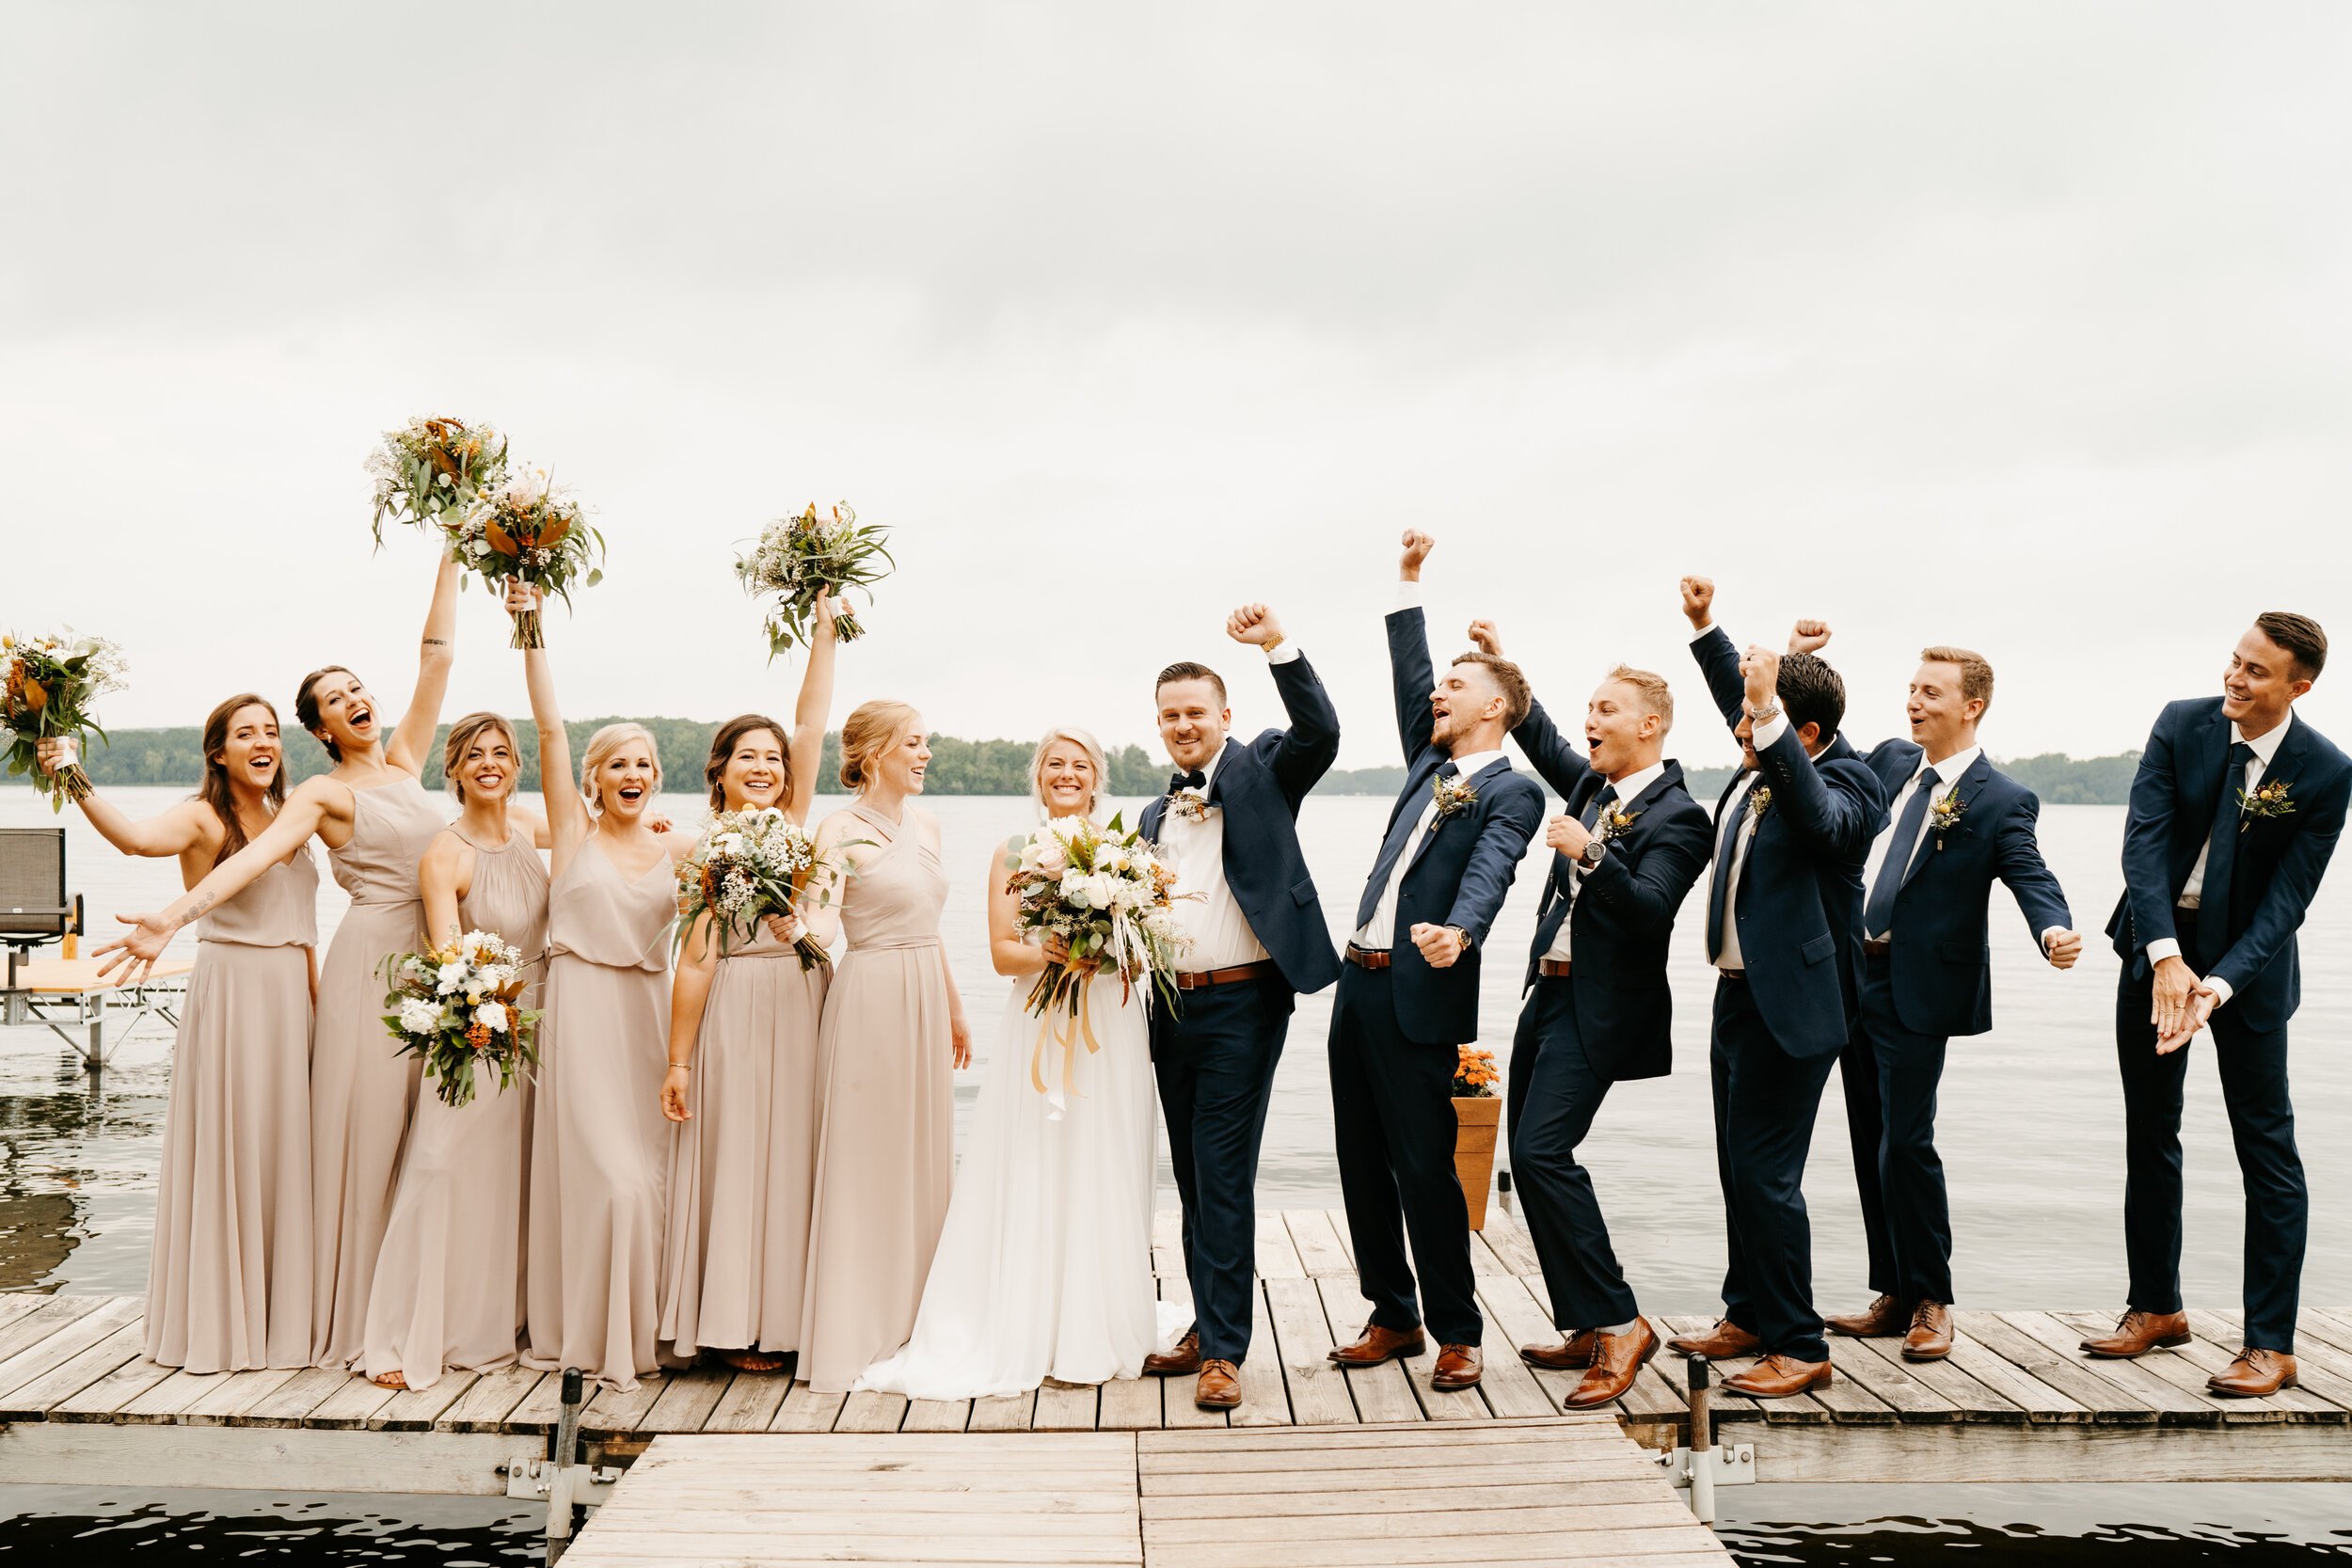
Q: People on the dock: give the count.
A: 13